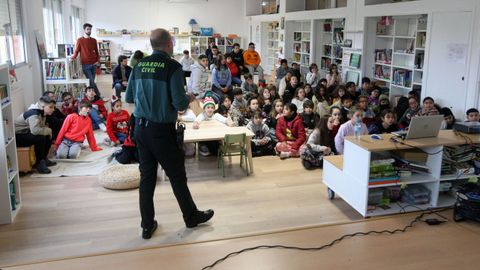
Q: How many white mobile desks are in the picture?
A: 1